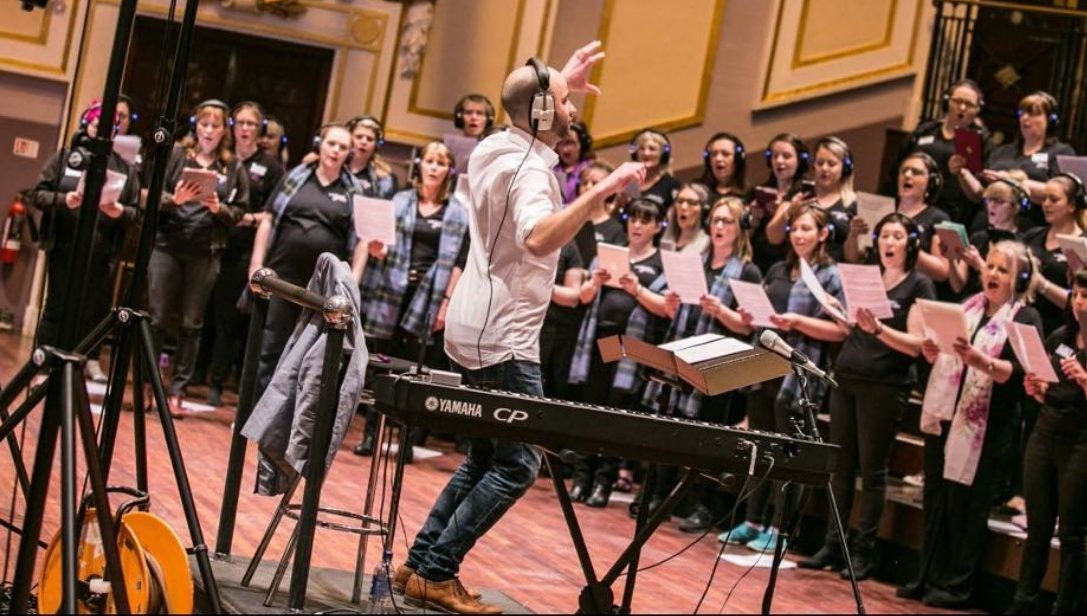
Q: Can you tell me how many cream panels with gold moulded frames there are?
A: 4